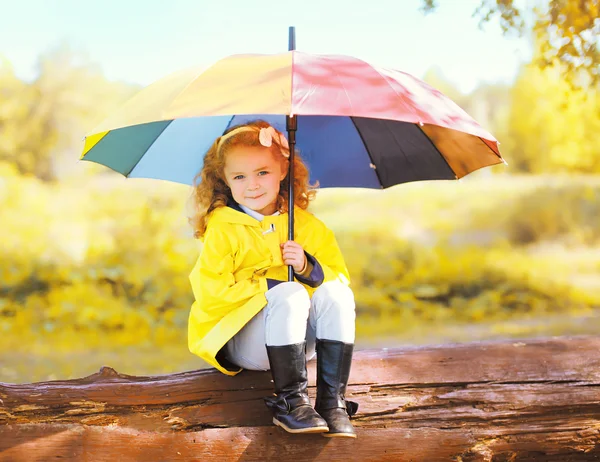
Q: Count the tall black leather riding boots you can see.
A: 2